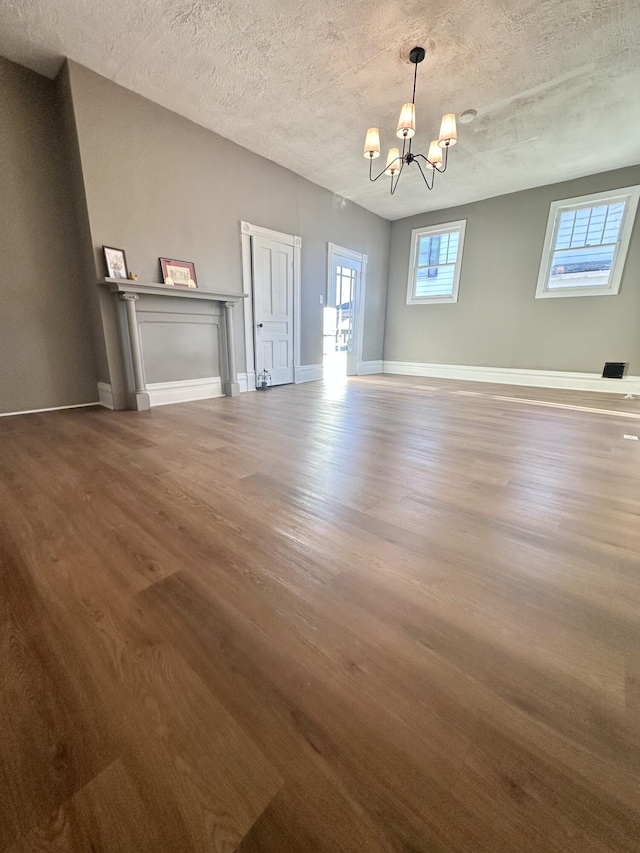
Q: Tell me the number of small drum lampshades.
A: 5